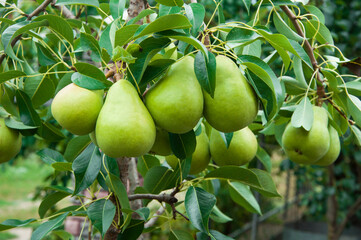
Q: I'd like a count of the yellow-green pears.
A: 10